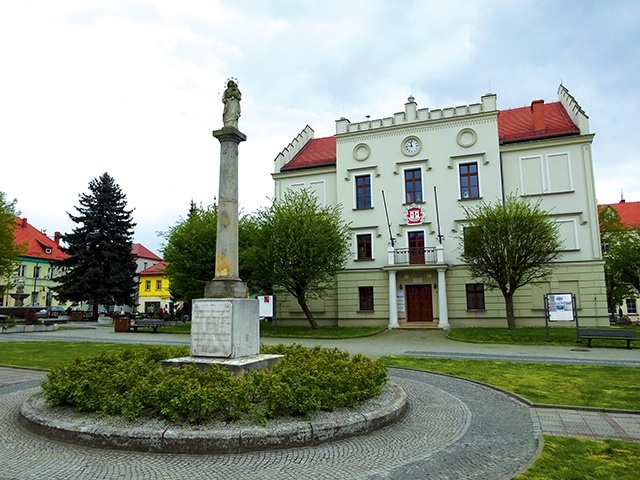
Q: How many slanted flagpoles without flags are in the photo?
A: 2